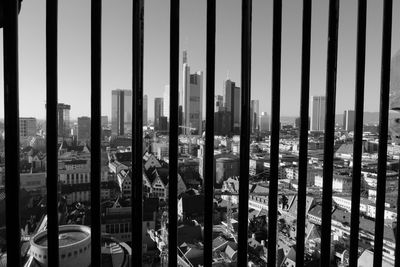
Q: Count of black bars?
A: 12